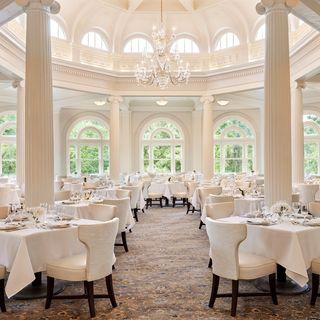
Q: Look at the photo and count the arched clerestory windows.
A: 6